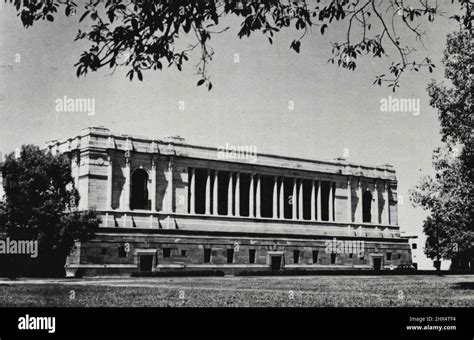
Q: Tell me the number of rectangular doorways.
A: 3